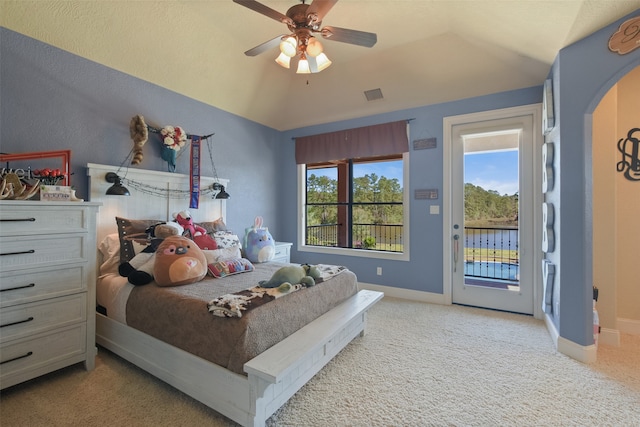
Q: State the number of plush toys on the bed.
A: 5